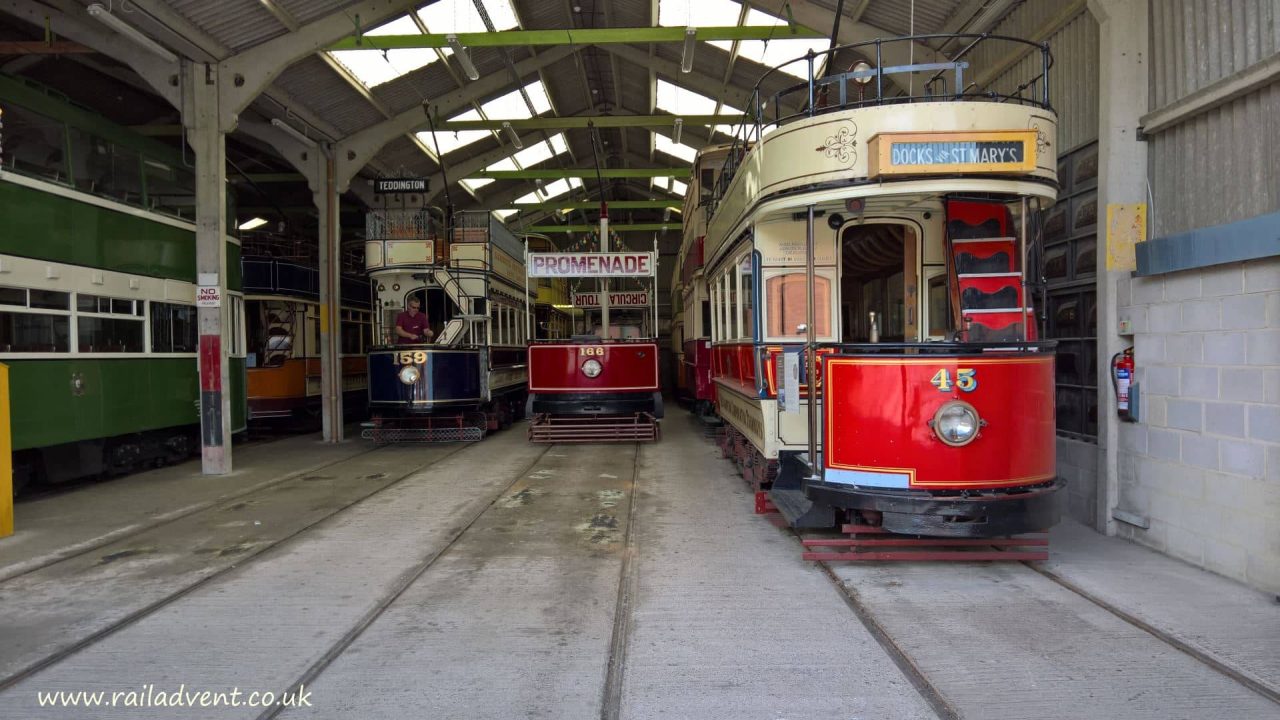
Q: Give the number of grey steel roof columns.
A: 3